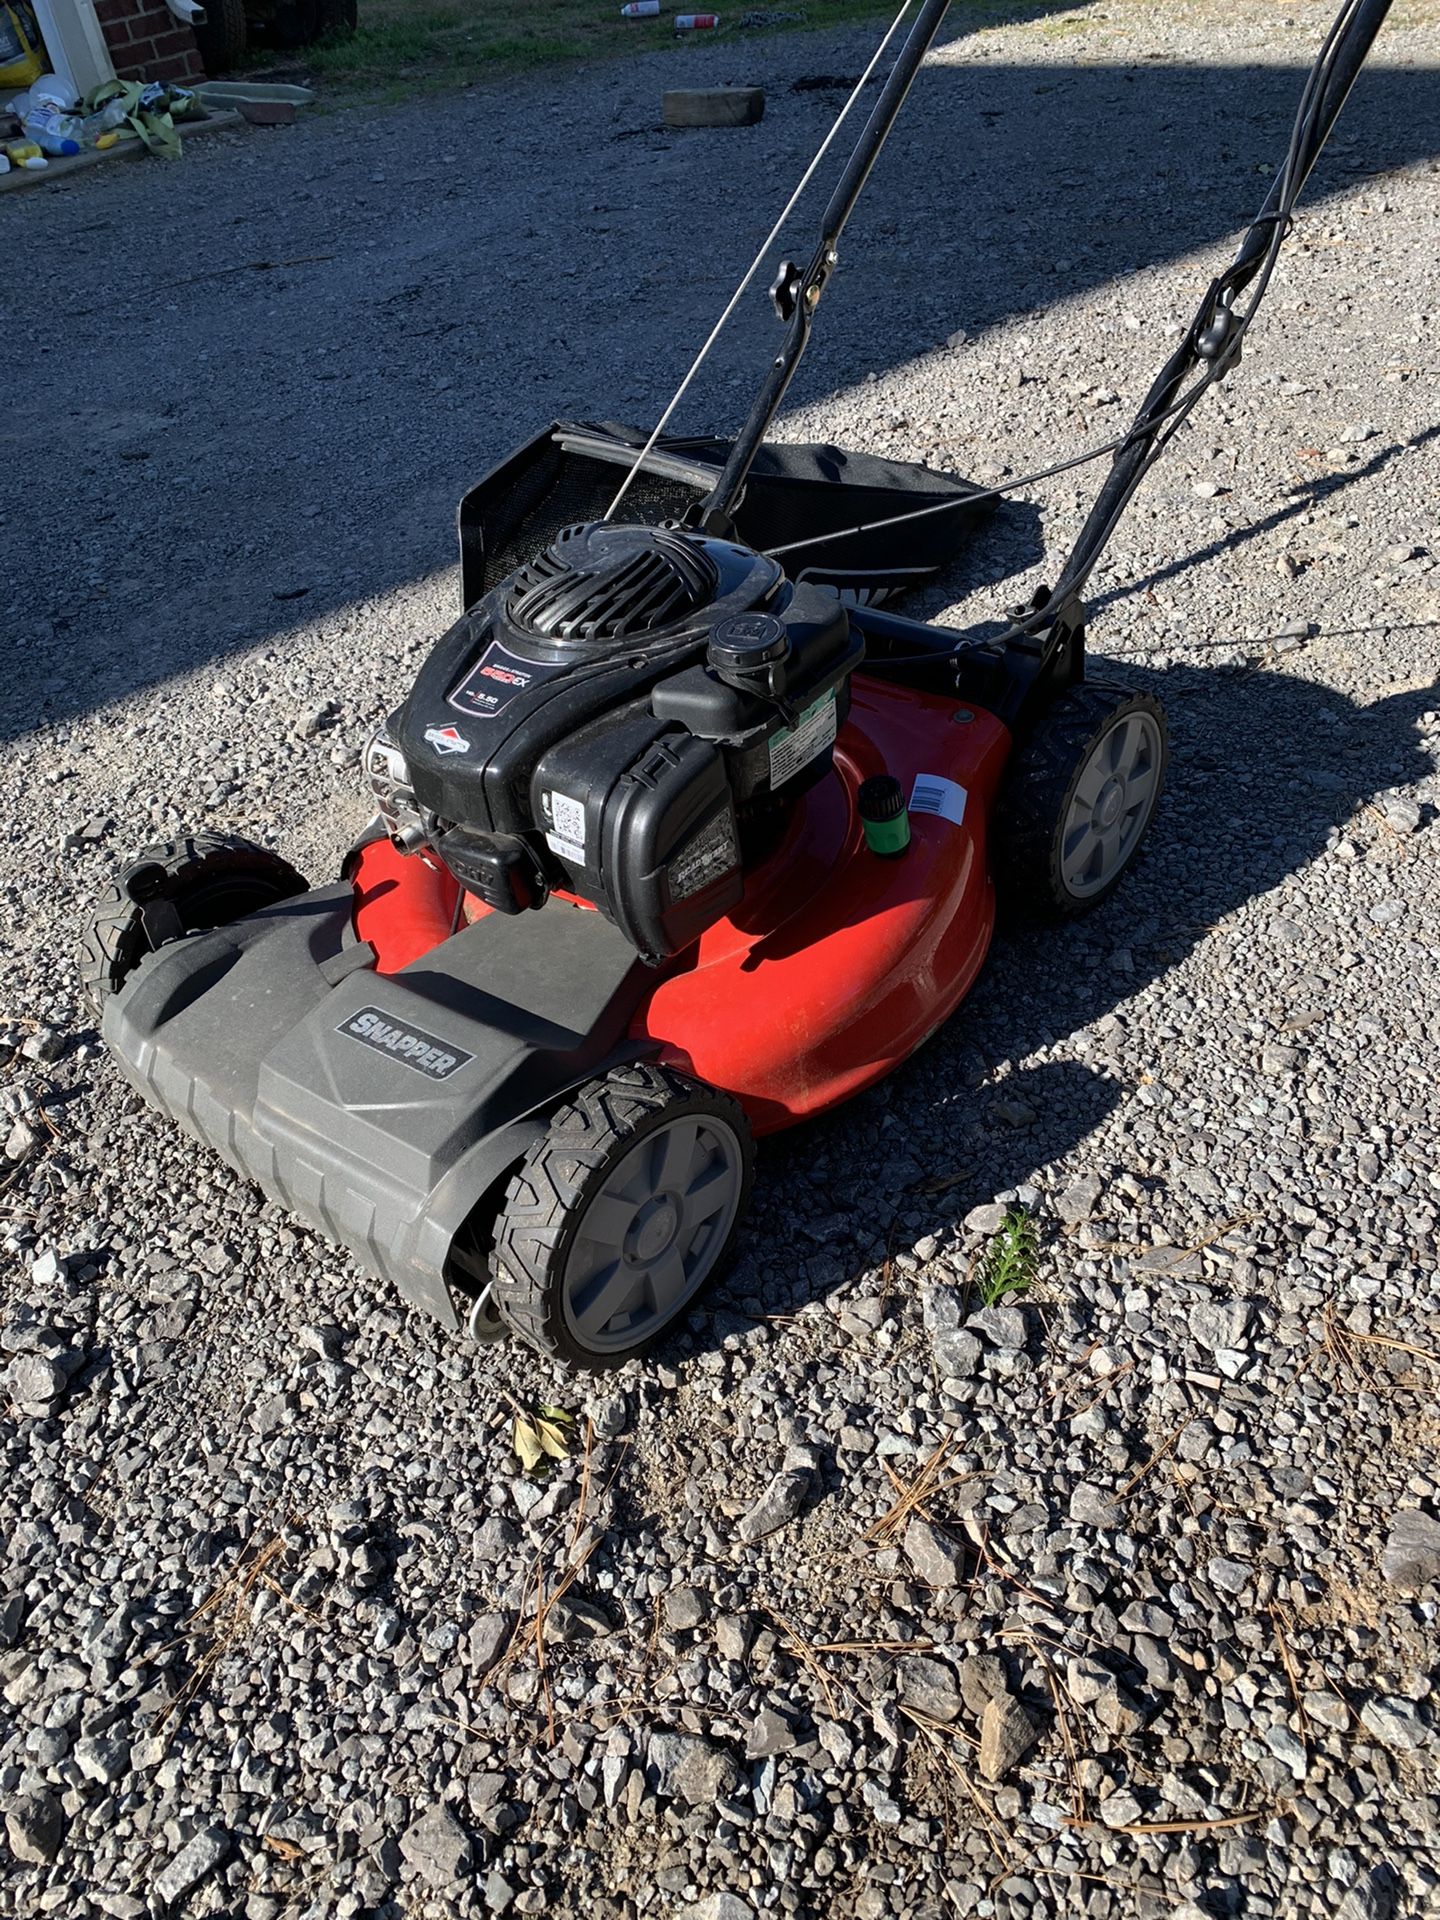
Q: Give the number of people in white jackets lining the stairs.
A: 0